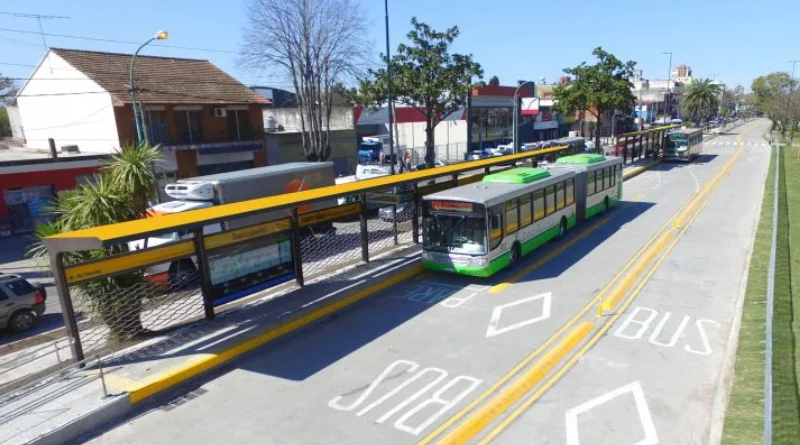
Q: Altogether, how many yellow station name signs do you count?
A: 3